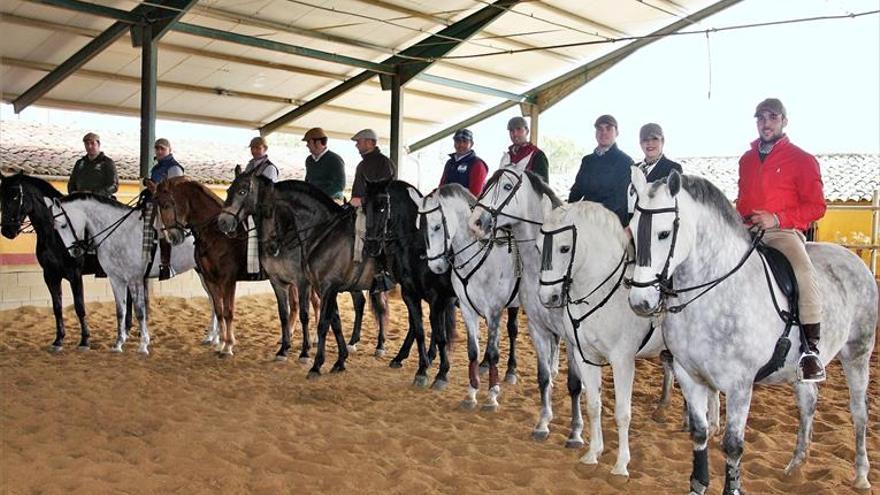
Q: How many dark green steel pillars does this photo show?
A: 2